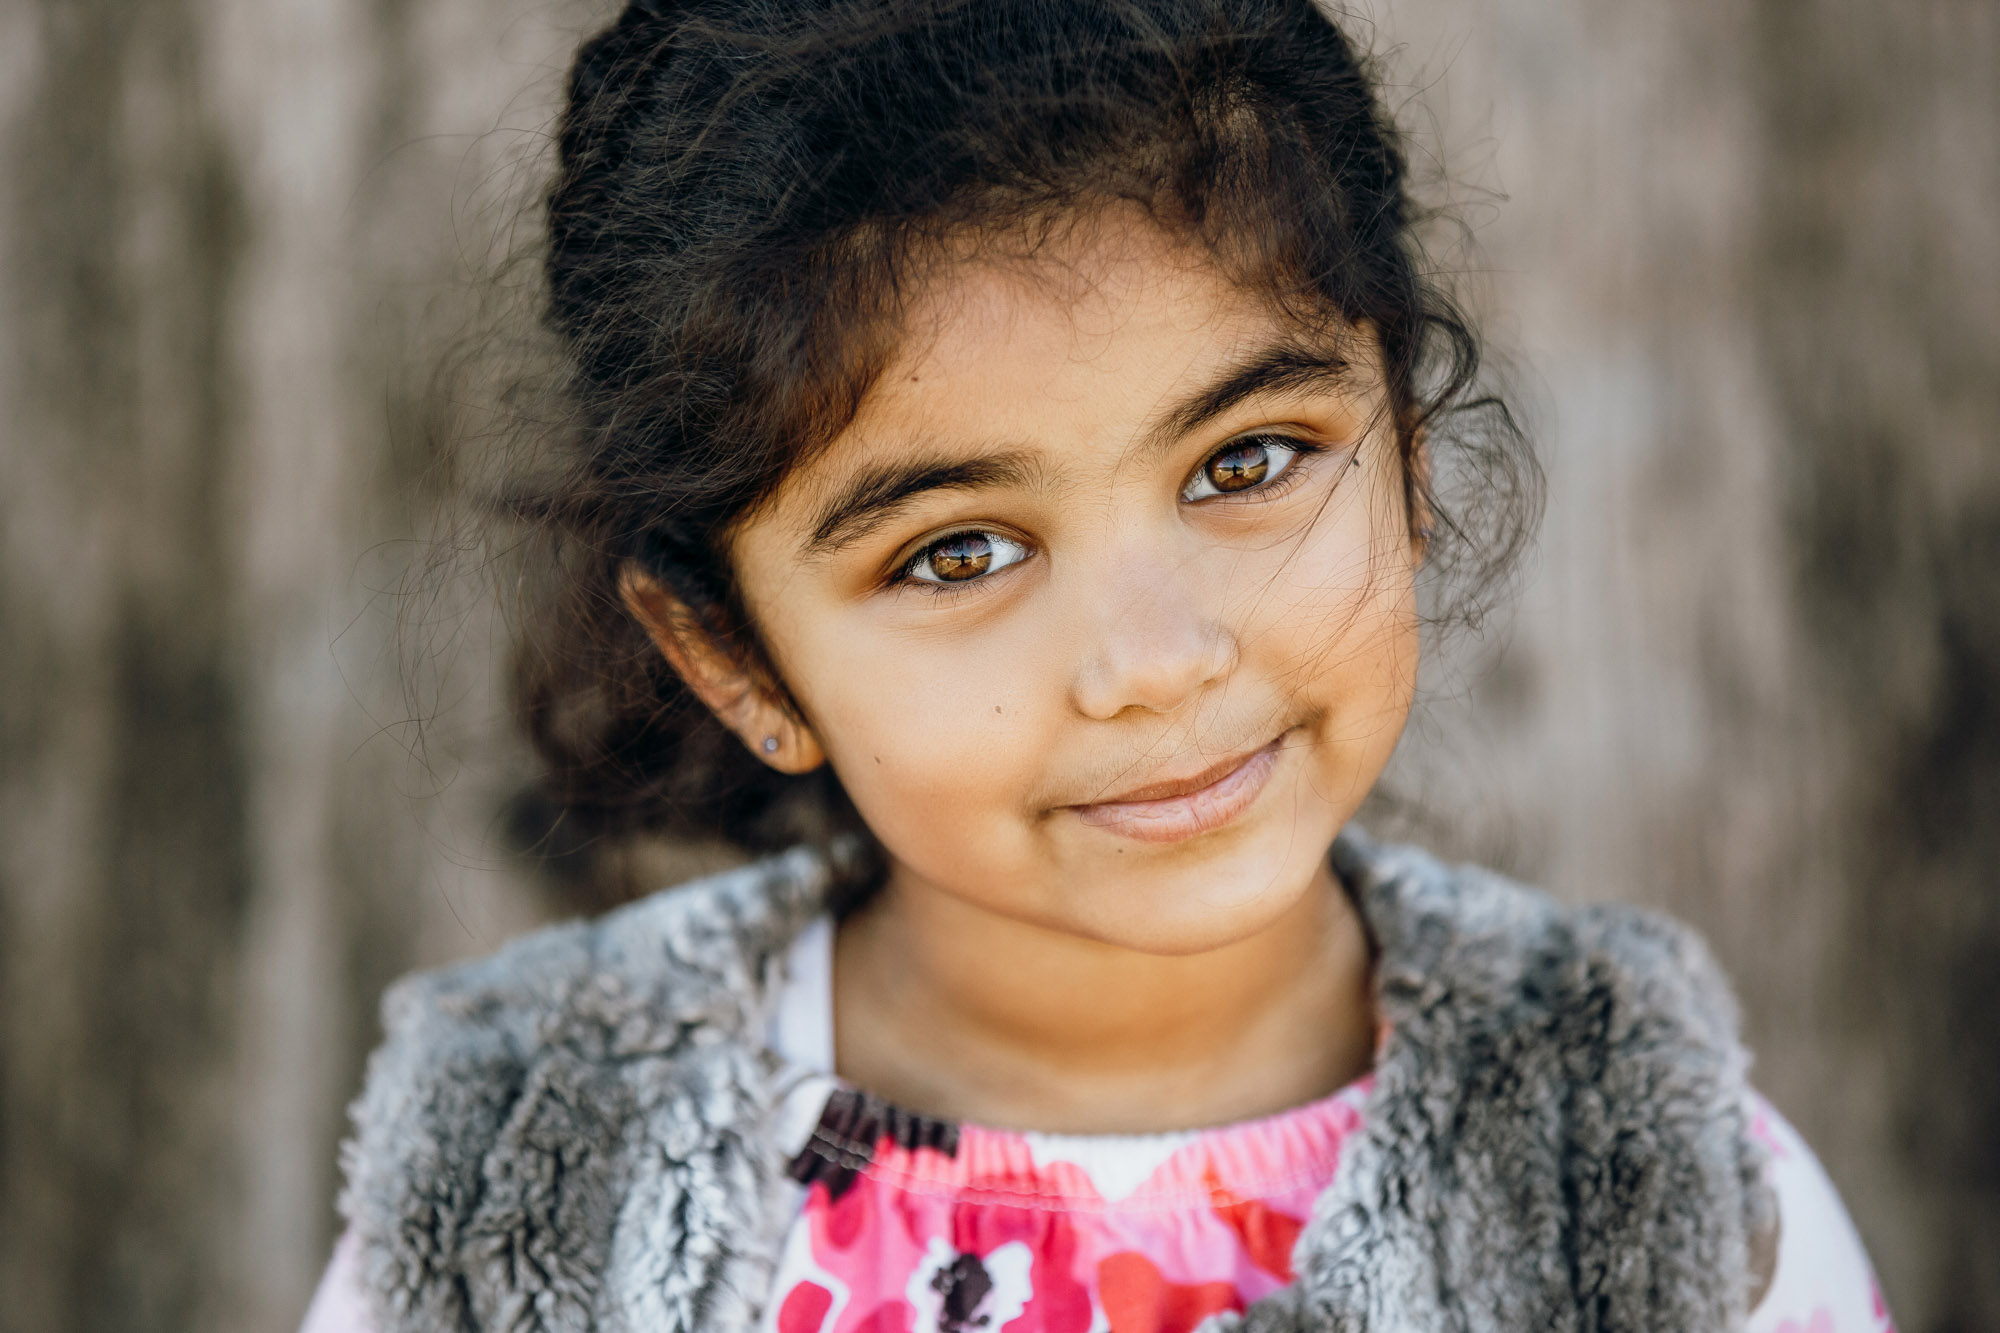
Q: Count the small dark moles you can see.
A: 5